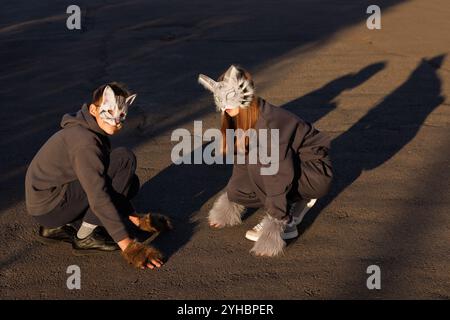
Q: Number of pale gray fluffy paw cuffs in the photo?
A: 2